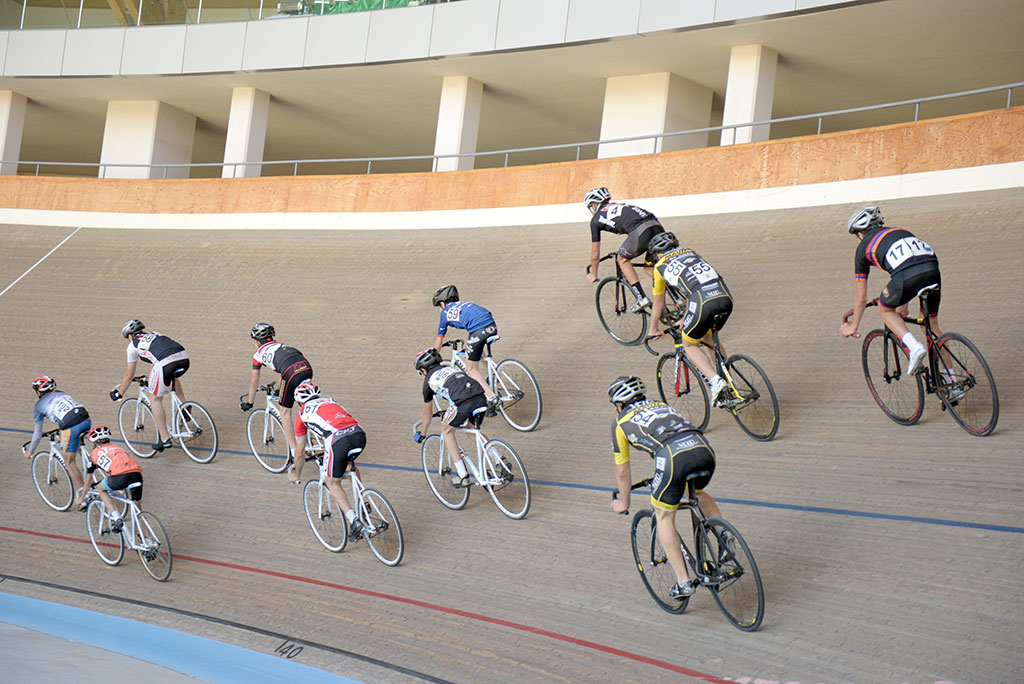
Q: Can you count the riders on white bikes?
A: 7